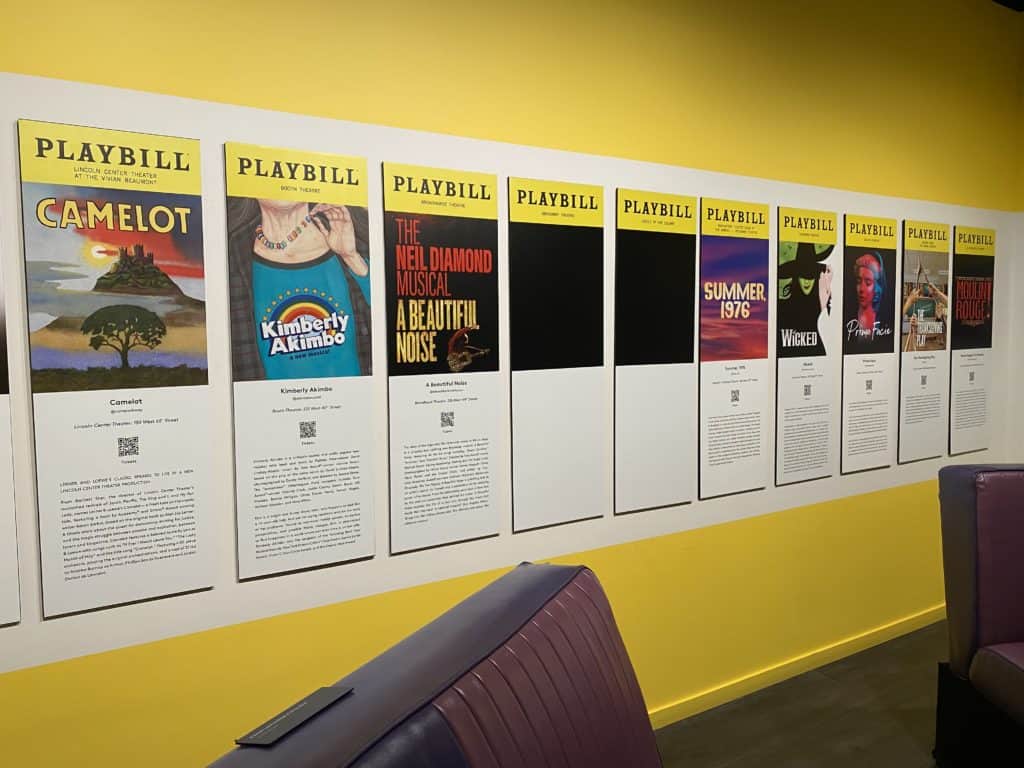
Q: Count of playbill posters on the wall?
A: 10